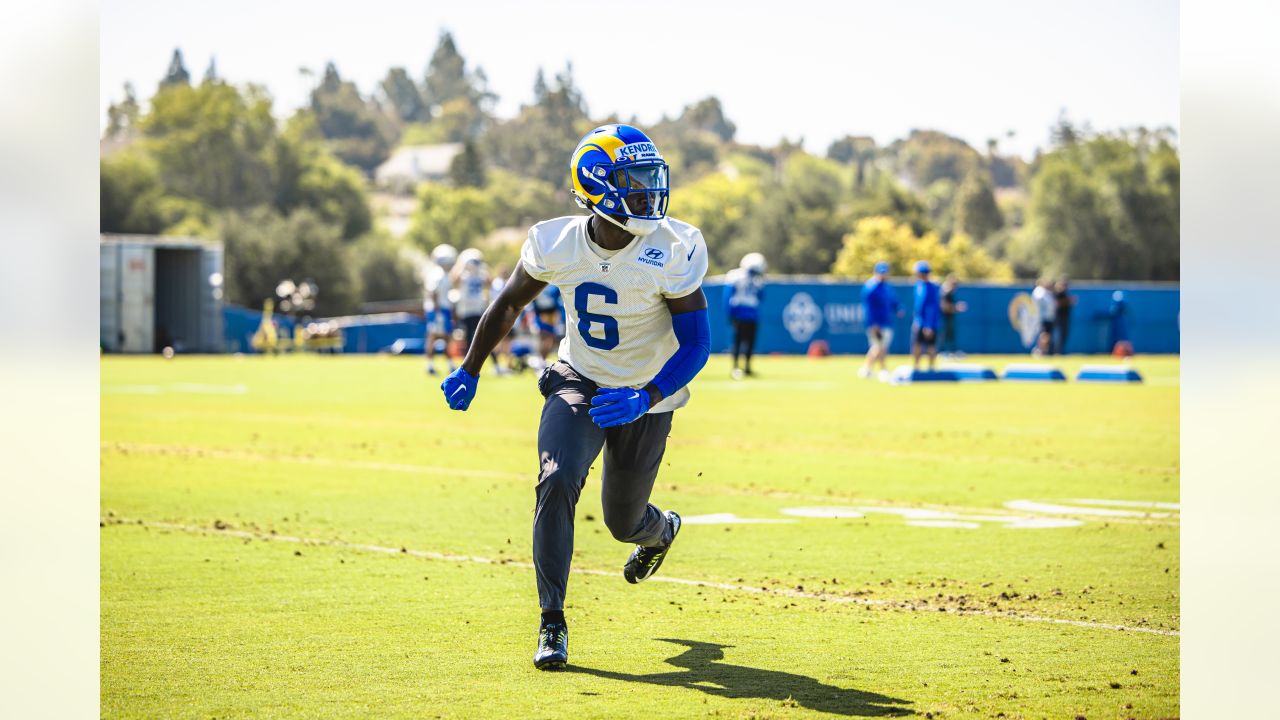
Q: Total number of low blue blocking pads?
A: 4